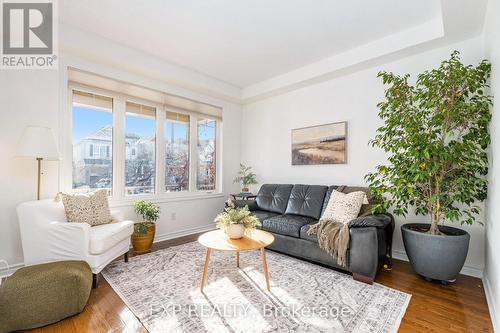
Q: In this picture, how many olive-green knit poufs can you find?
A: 1